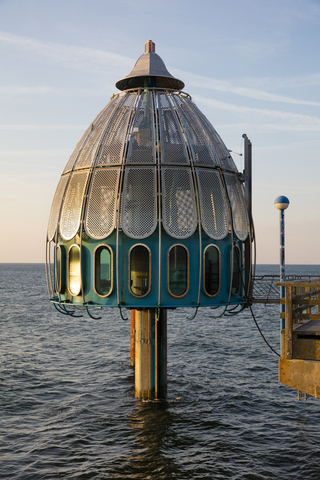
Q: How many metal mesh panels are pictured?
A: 14